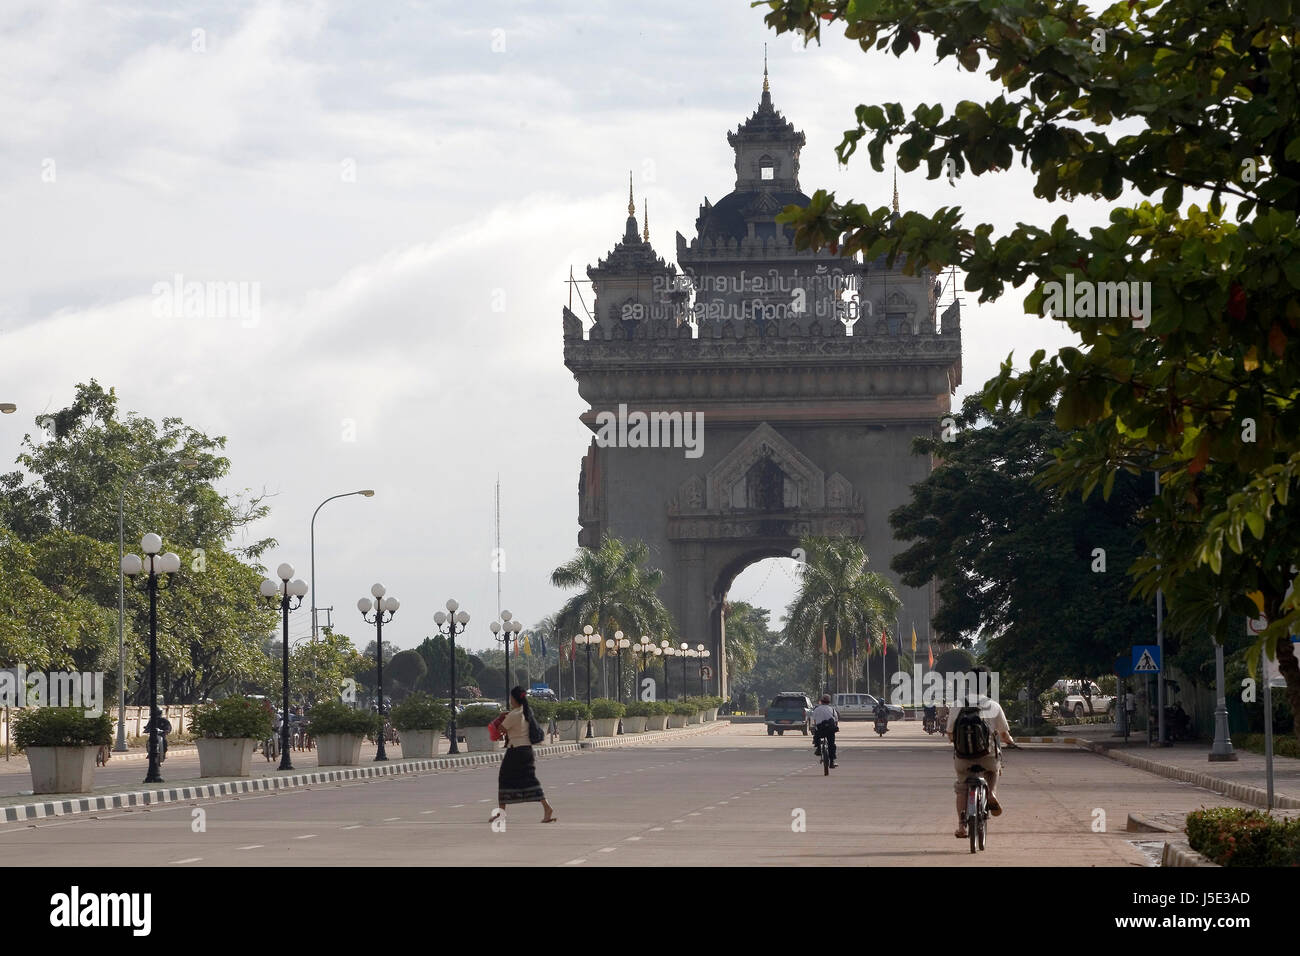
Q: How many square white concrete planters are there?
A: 13